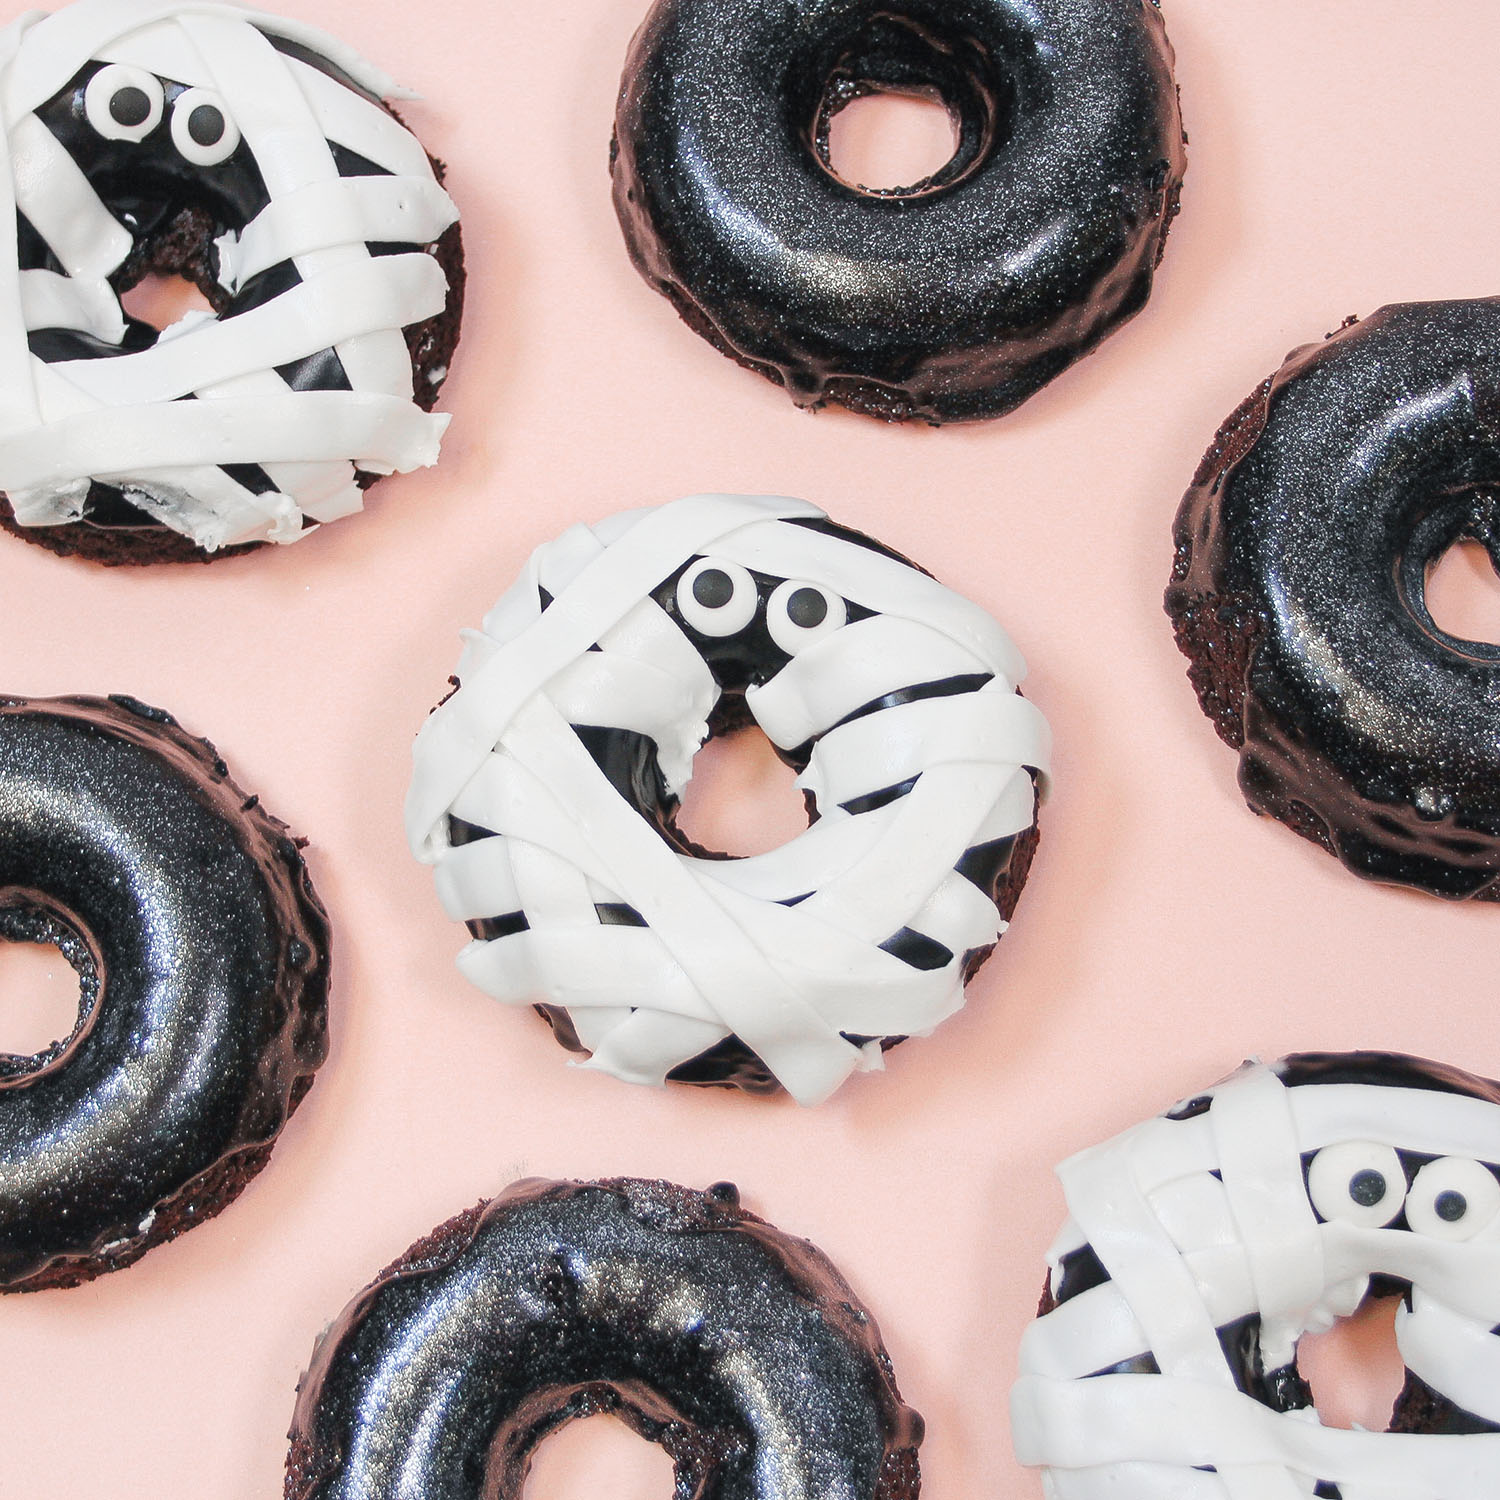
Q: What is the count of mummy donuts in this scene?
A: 3